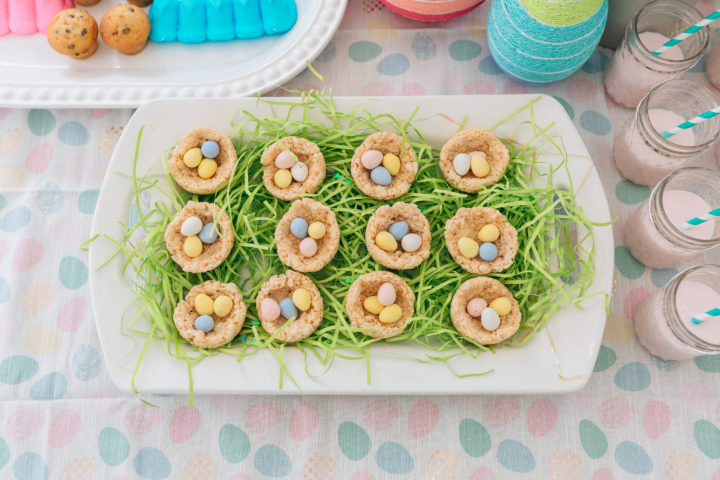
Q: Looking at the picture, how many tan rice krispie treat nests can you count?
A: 12